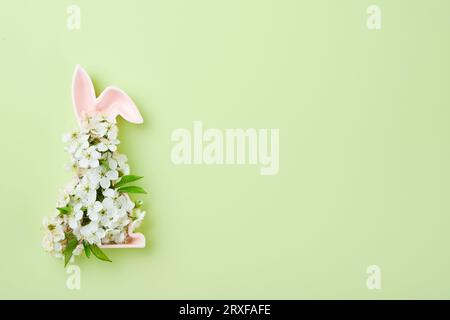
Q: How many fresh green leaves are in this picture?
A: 6